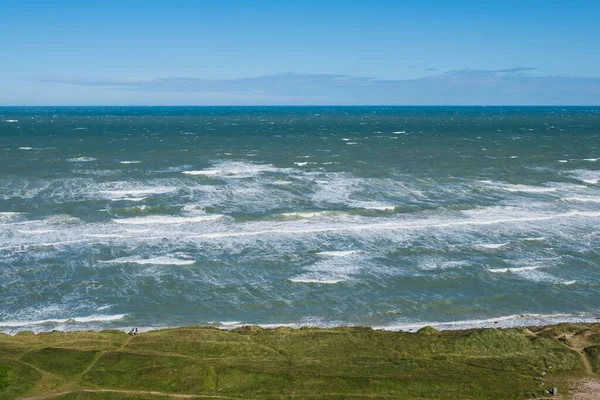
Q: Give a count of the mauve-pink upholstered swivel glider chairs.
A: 0